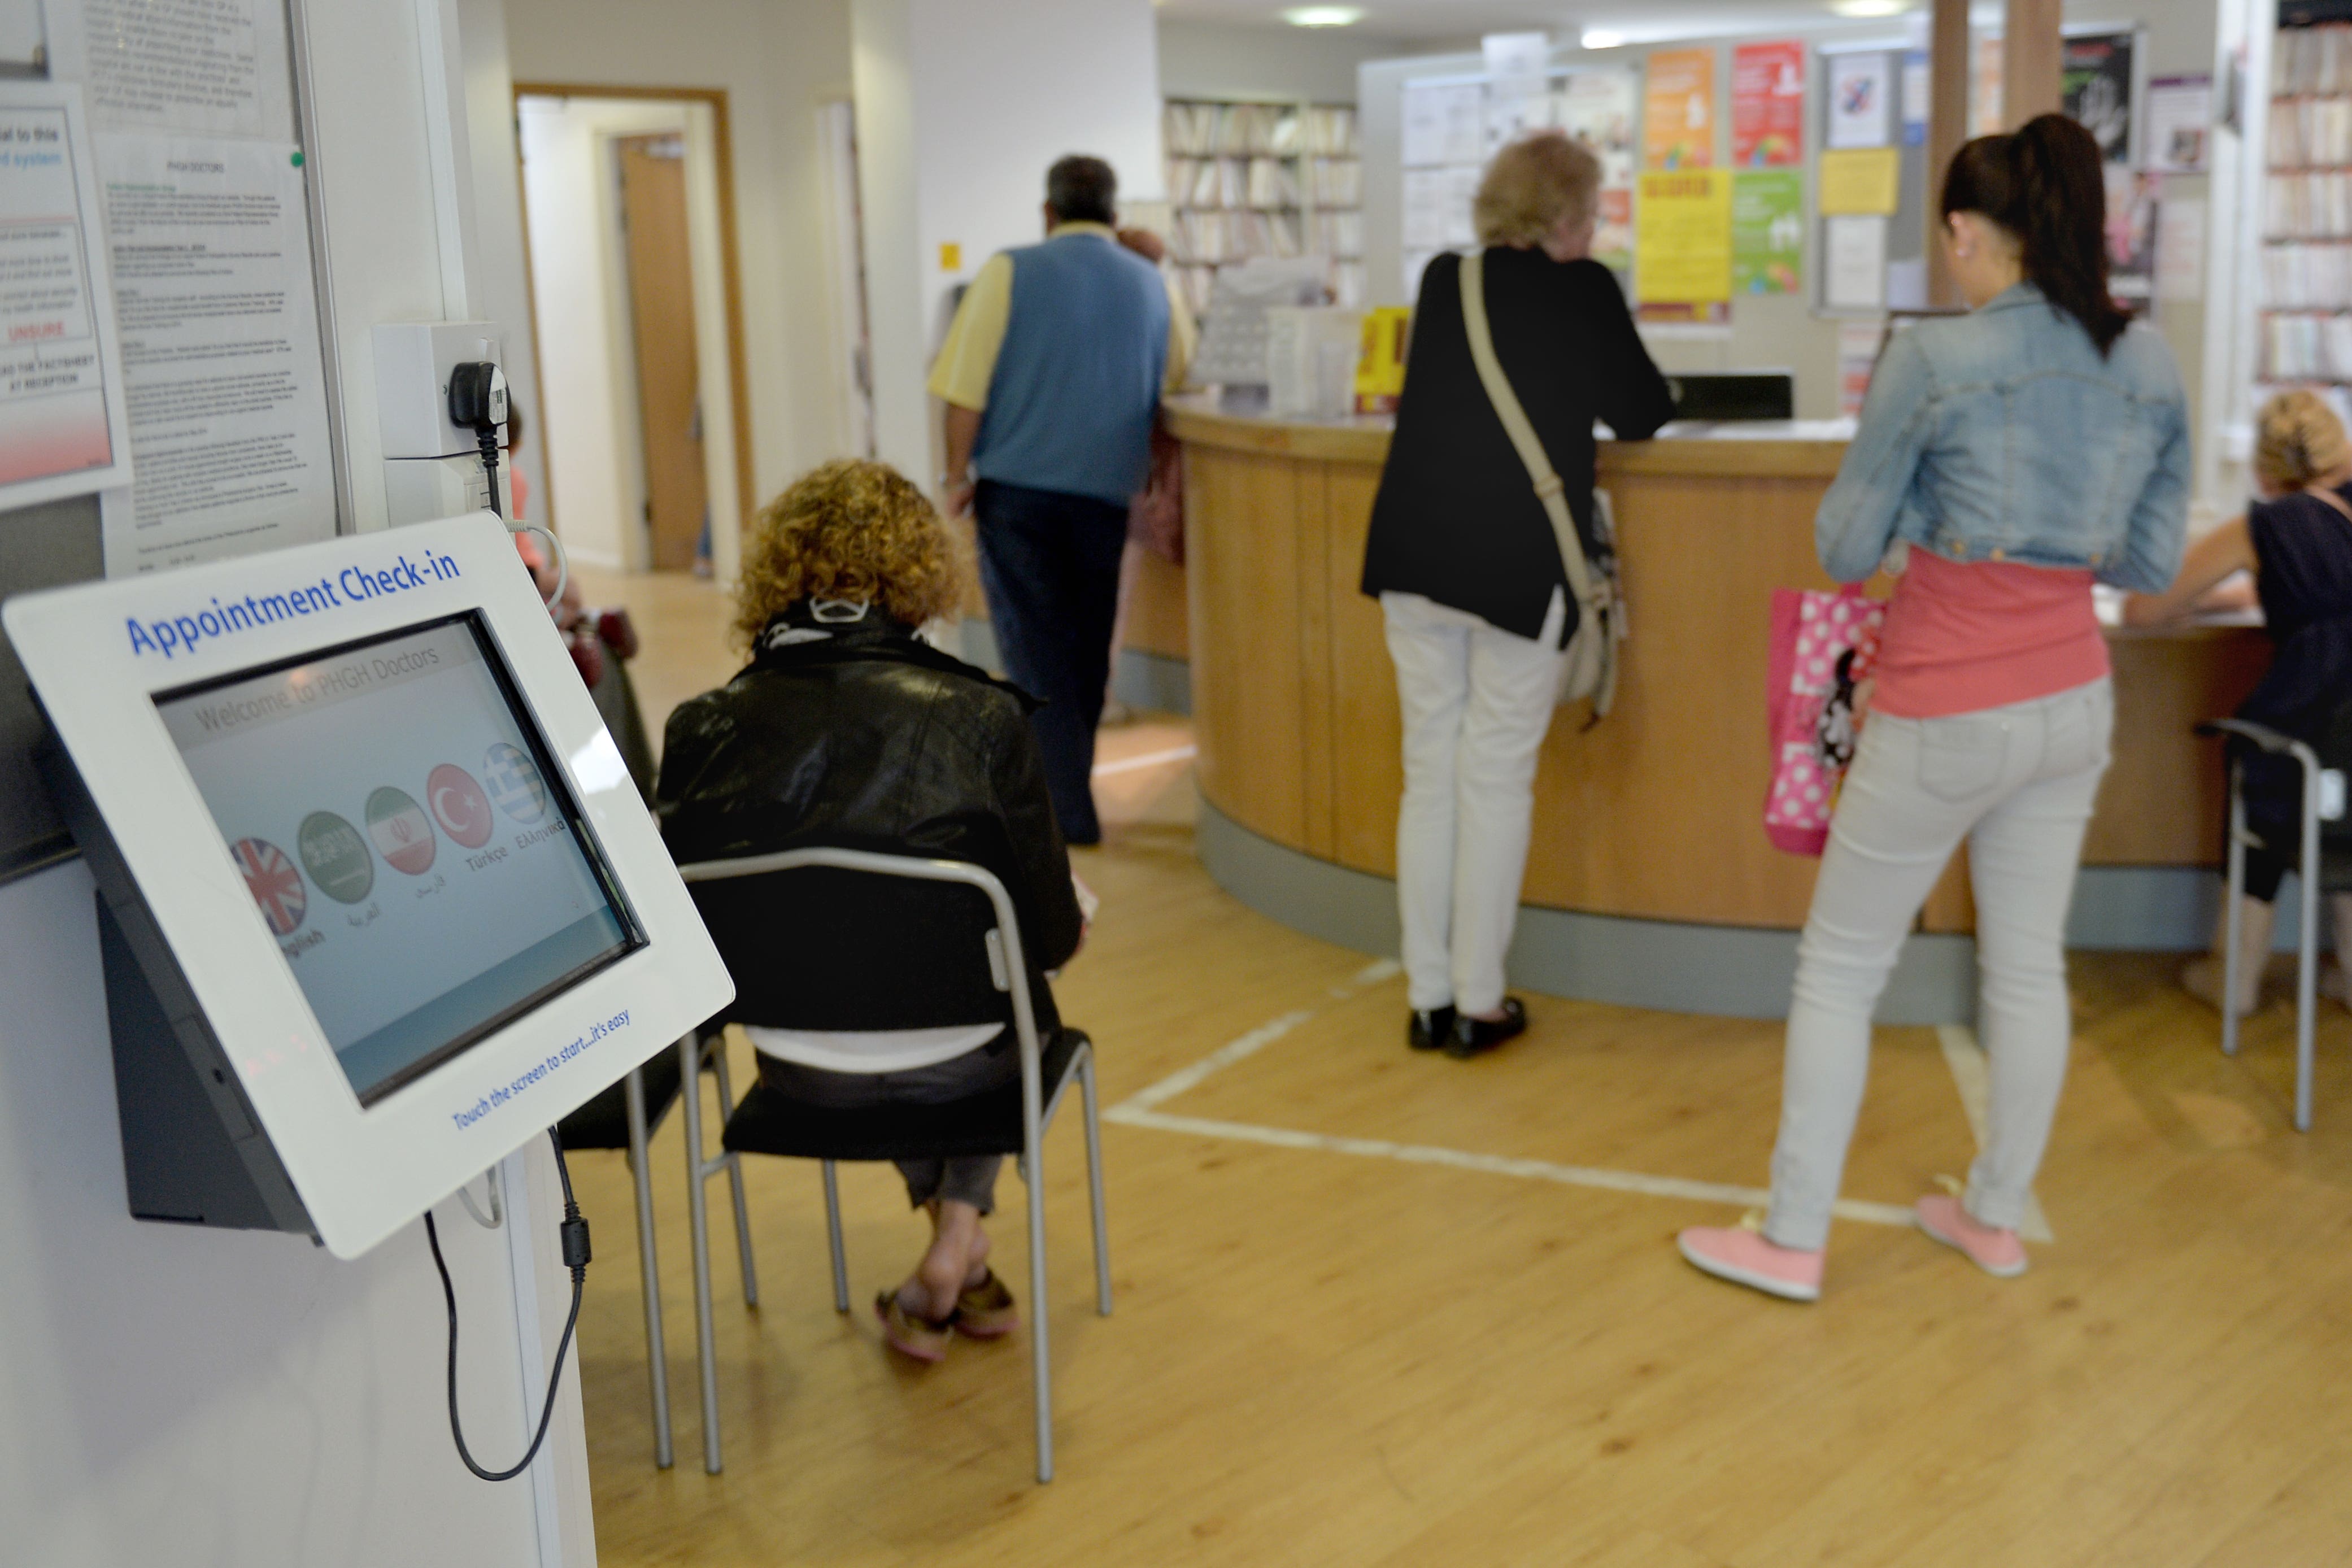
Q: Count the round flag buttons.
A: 5